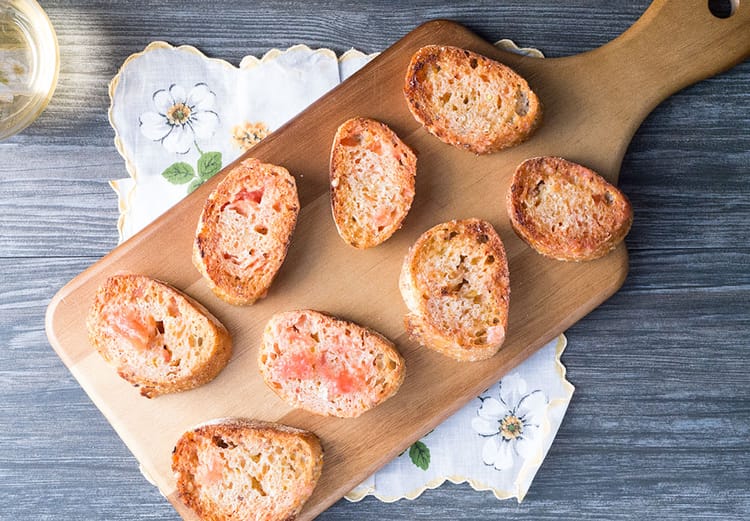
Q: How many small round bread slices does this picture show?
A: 8